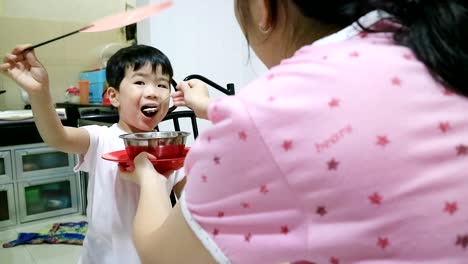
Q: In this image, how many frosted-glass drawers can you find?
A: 4